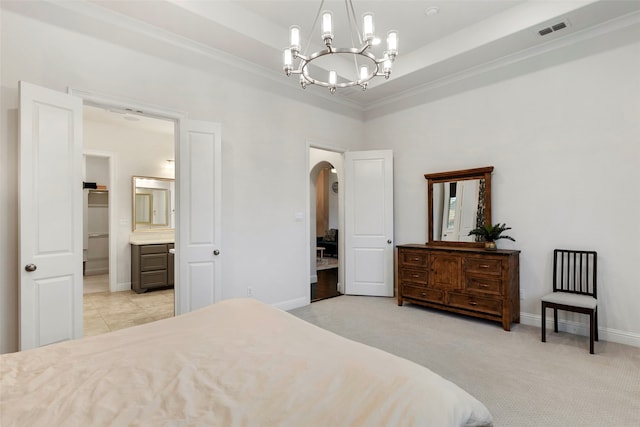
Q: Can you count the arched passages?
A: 1